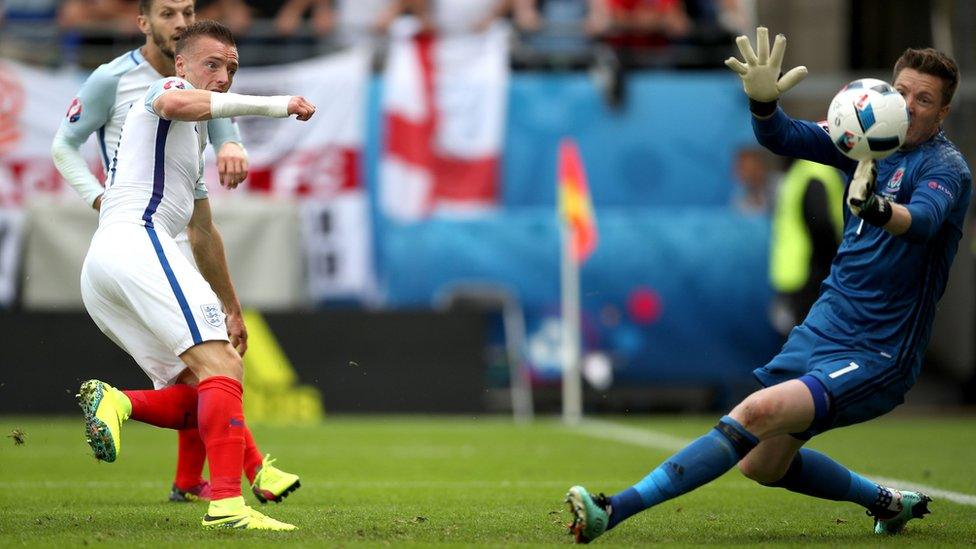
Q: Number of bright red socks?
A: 4